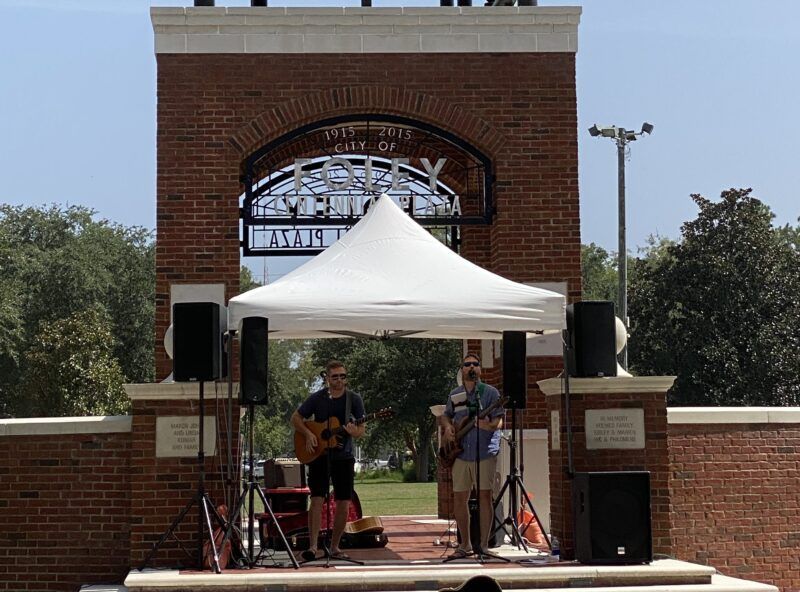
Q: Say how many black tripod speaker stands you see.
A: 3